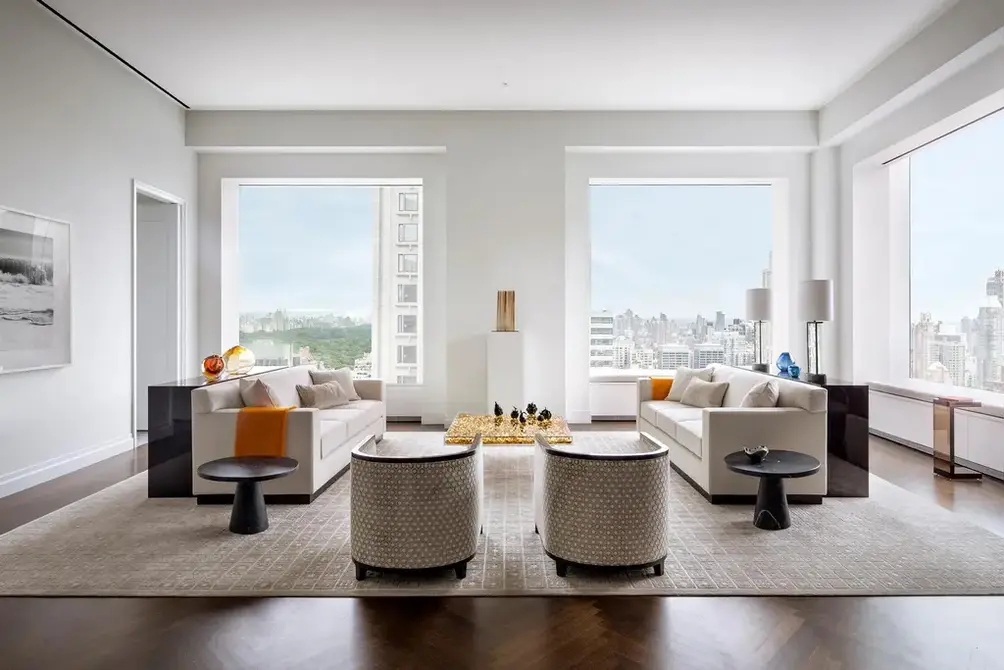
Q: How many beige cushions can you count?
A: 6